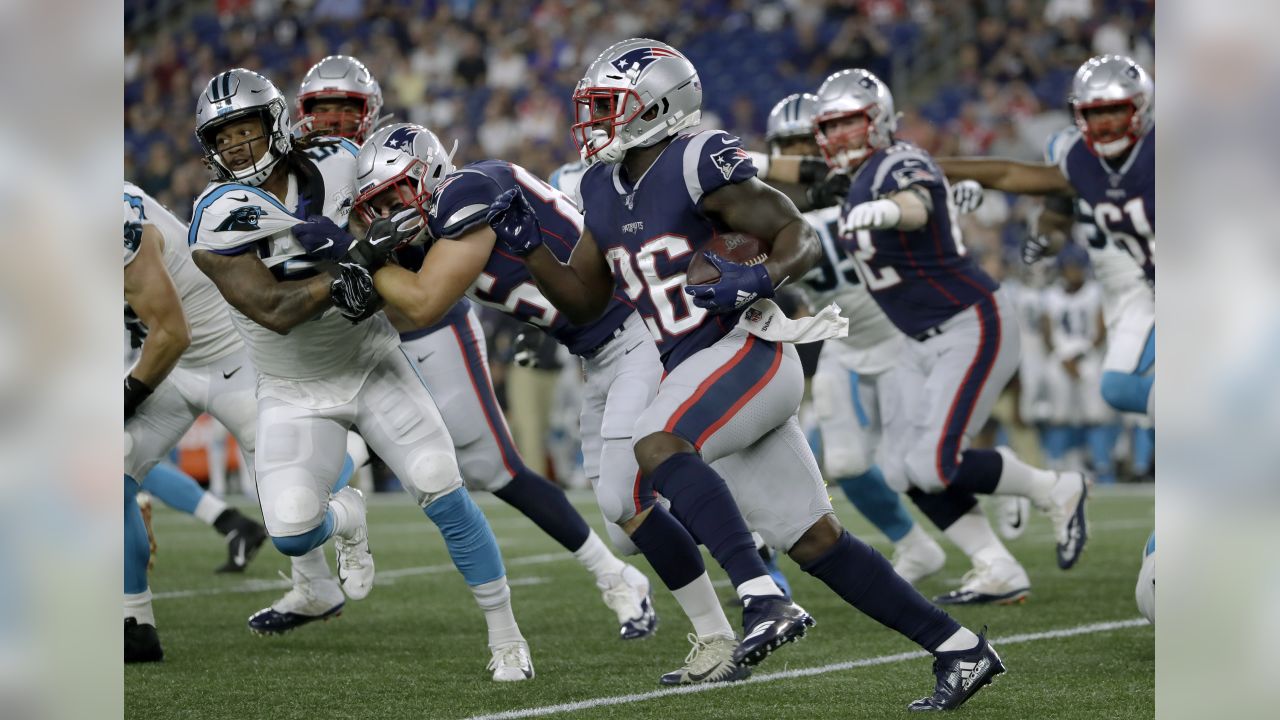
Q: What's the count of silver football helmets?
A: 7